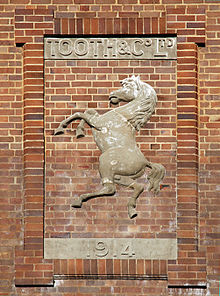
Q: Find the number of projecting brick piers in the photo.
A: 2